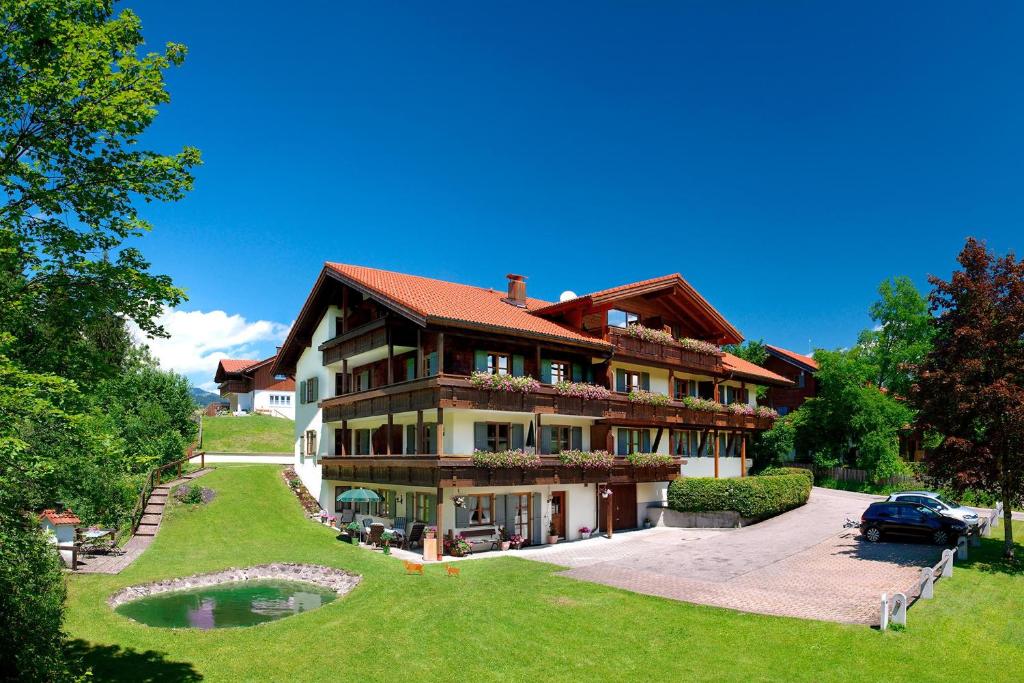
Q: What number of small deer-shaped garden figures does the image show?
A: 2